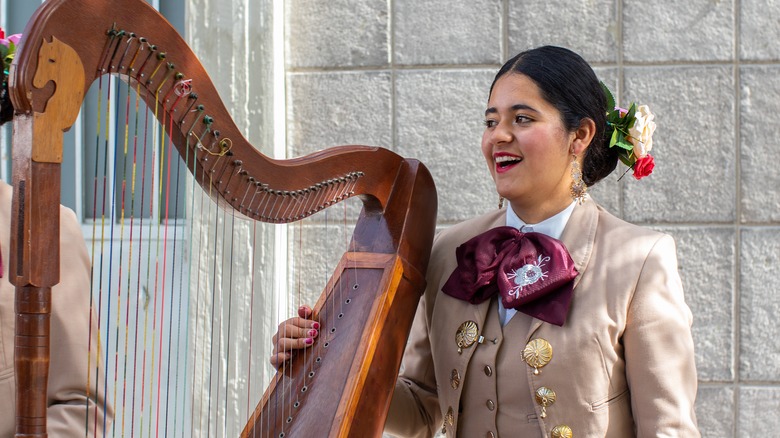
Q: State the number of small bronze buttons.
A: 3